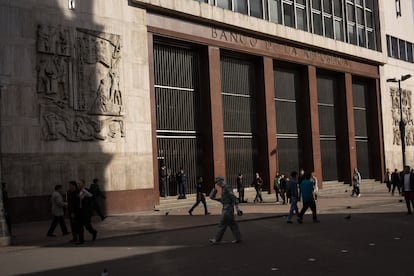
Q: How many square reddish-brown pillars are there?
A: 4